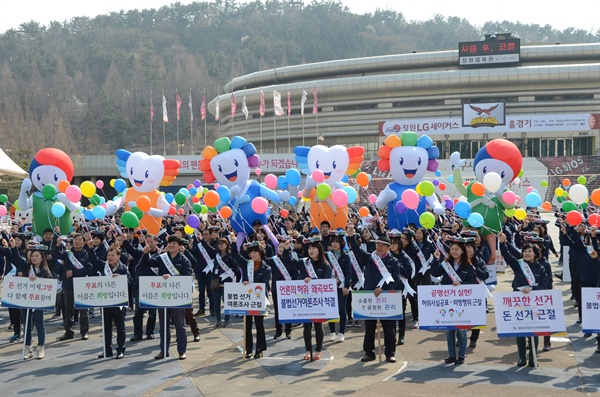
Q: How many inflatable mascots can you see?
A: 6